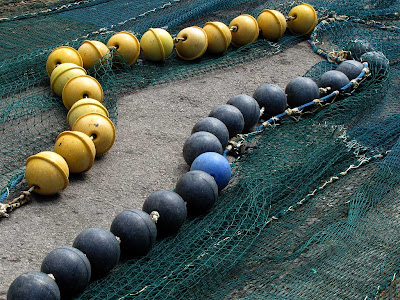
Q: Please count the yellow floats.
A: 15